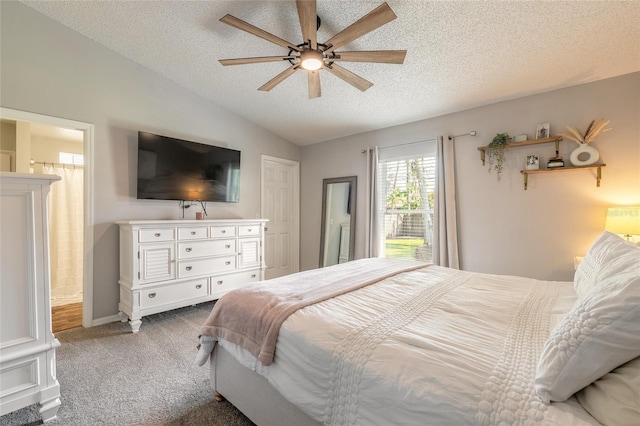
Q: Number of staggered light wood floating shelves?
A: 2